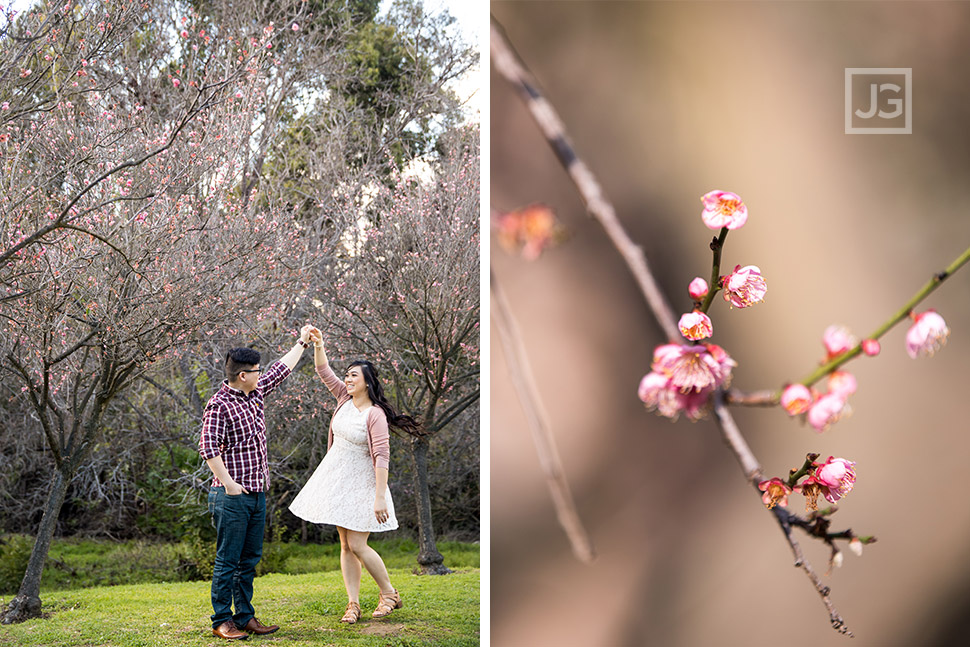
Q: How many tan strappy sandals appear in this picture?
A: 2